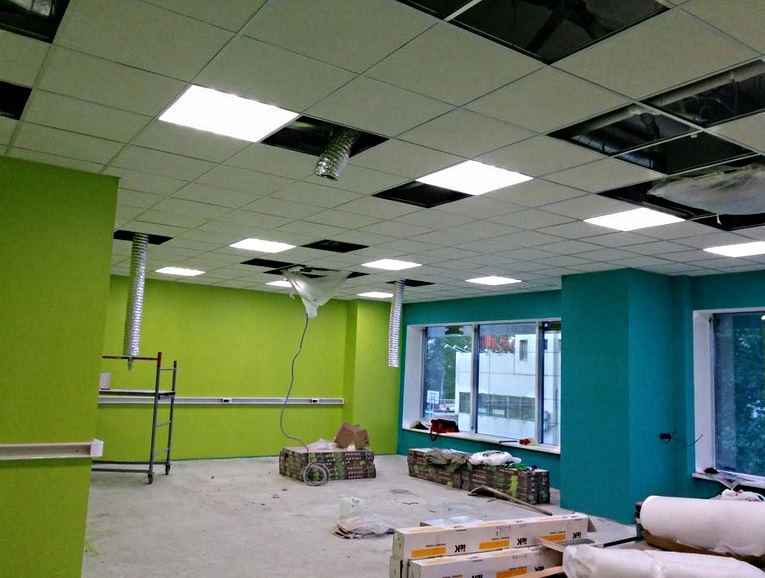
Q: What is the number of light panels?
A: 10